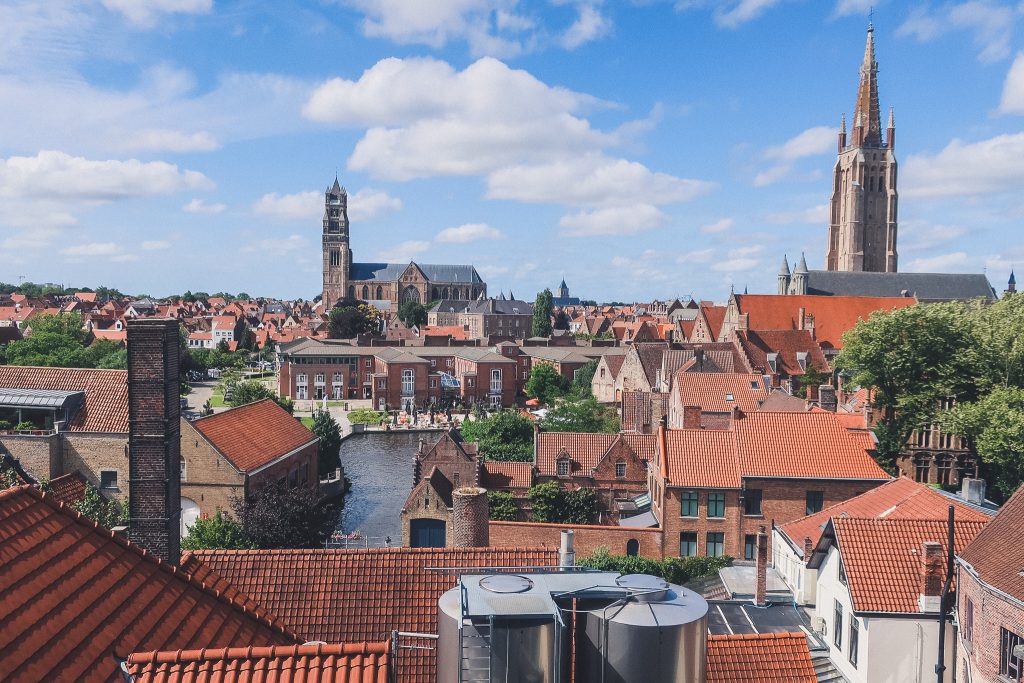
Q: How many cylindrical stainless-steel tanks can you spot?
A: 2